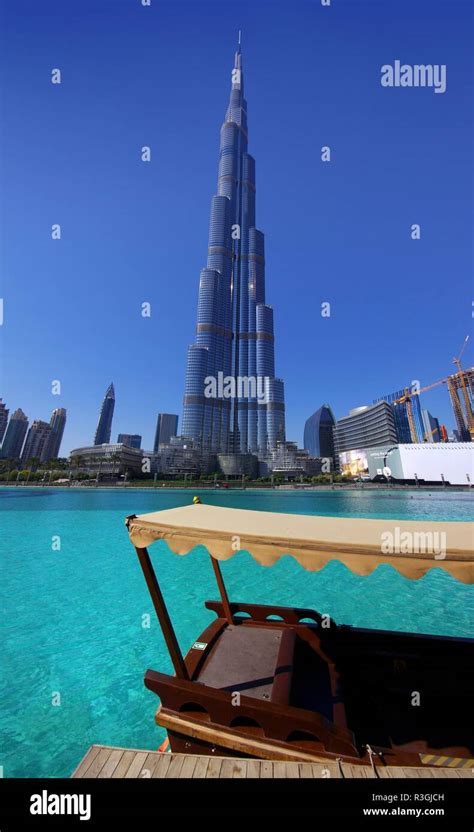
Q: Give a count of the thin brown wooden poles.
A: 2